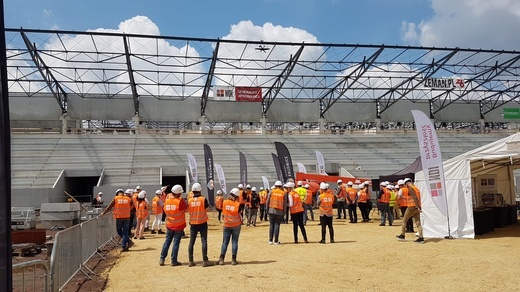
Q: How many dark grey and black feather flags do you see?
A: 4